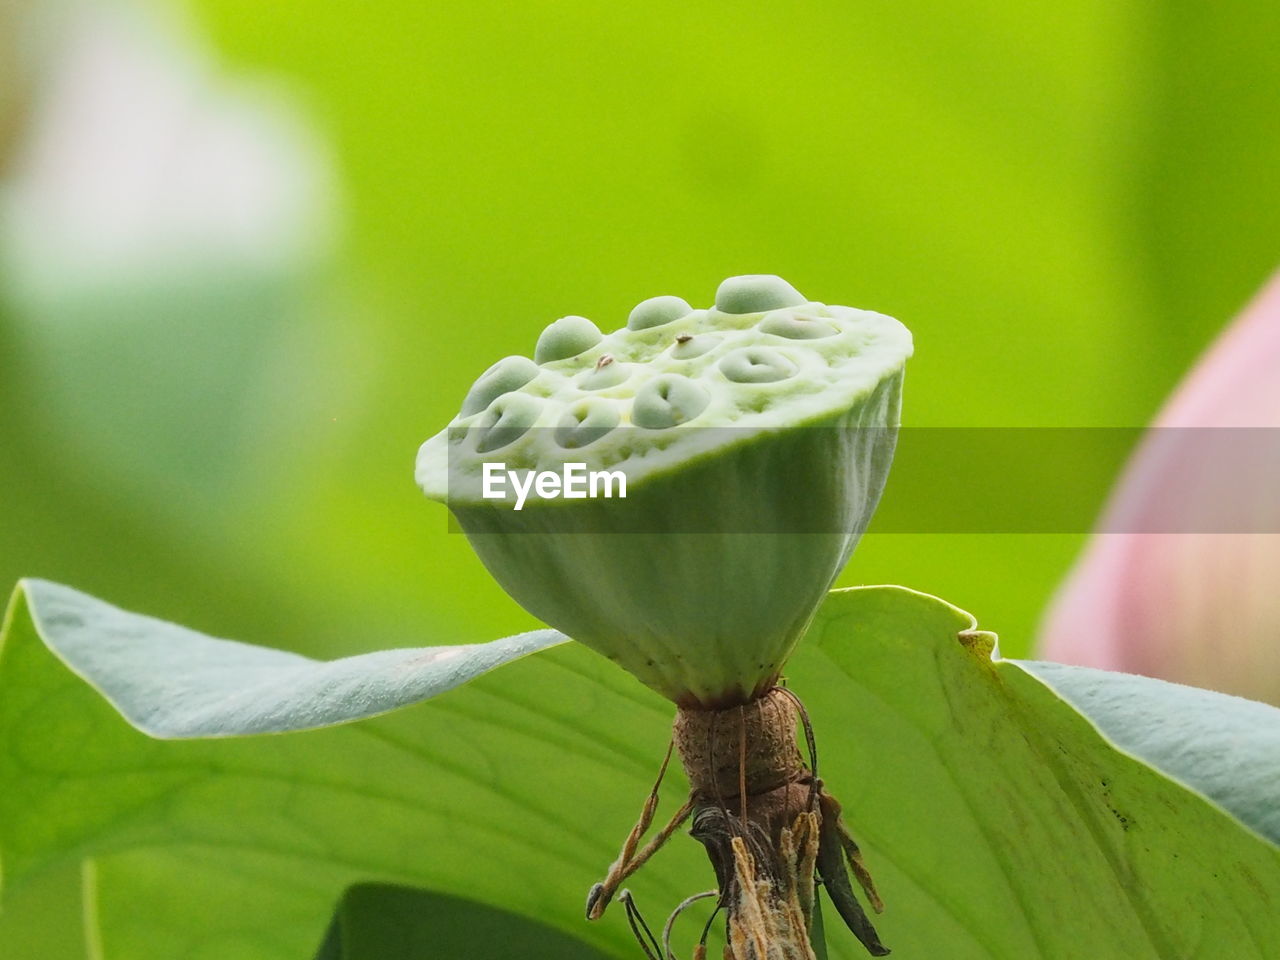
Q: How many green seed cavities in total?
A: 11